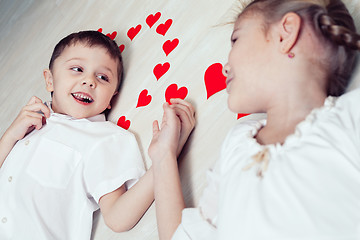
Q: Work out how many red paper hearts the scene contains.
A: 13